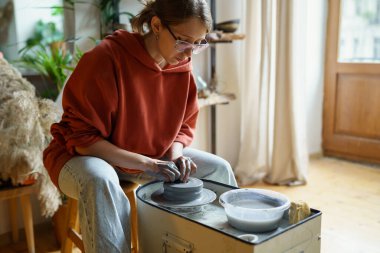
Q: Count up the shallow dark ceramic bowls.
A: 1